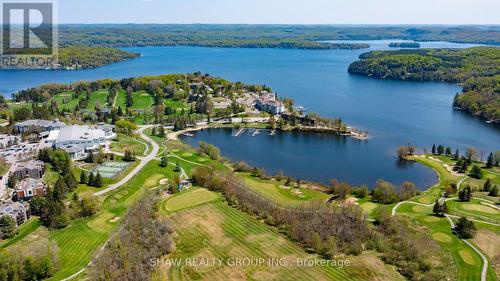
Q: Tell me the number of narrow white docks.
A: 3